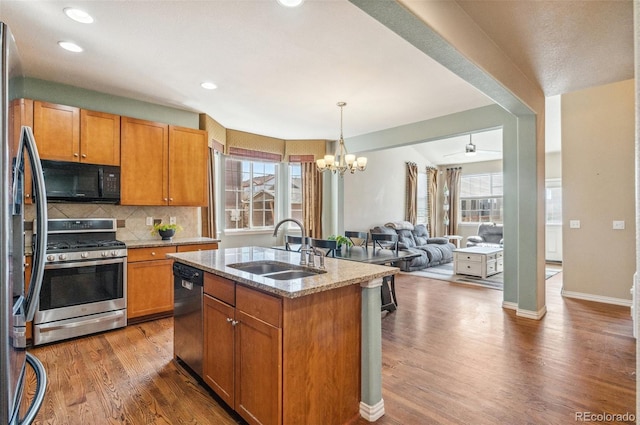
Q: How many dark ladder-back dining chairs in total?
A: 4